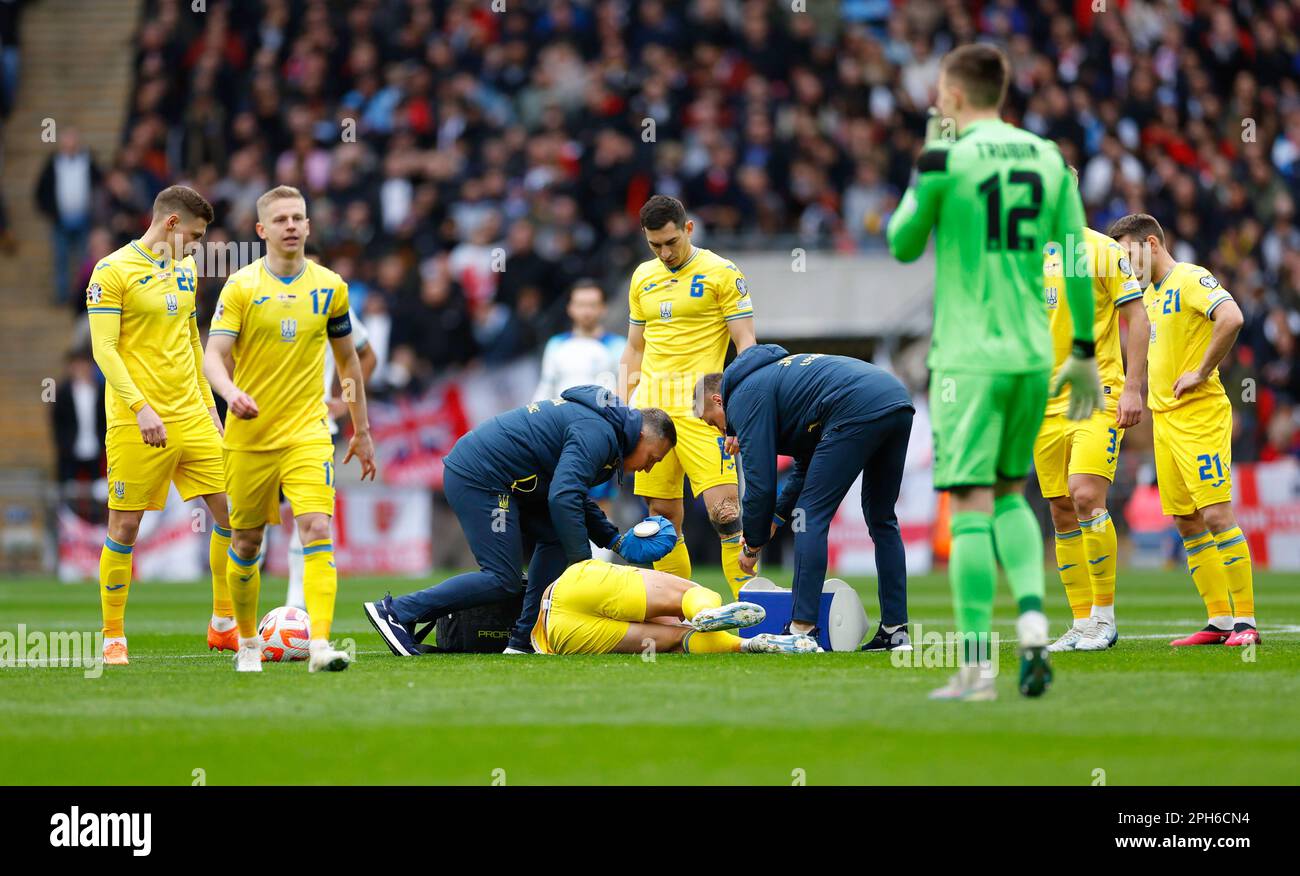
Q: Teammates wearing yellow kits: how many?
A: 6